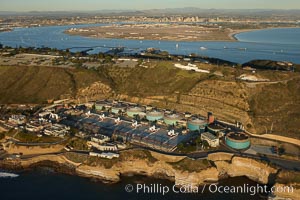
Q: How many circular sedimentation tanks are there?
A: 8